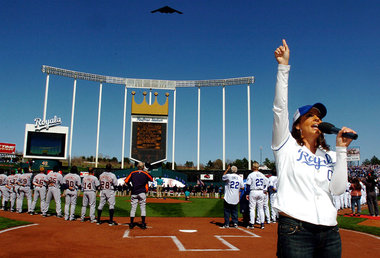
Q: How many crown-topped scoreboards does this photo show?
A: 1